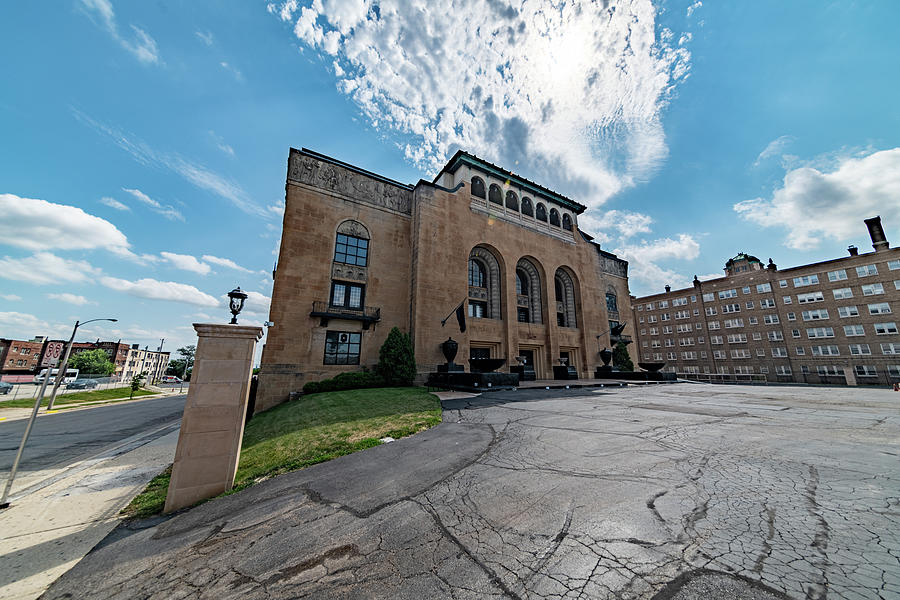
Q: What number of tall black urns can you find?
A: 2